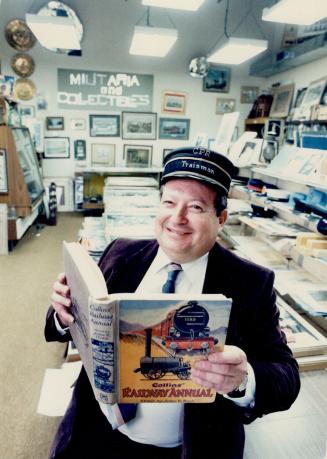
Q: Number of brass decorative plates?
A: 3